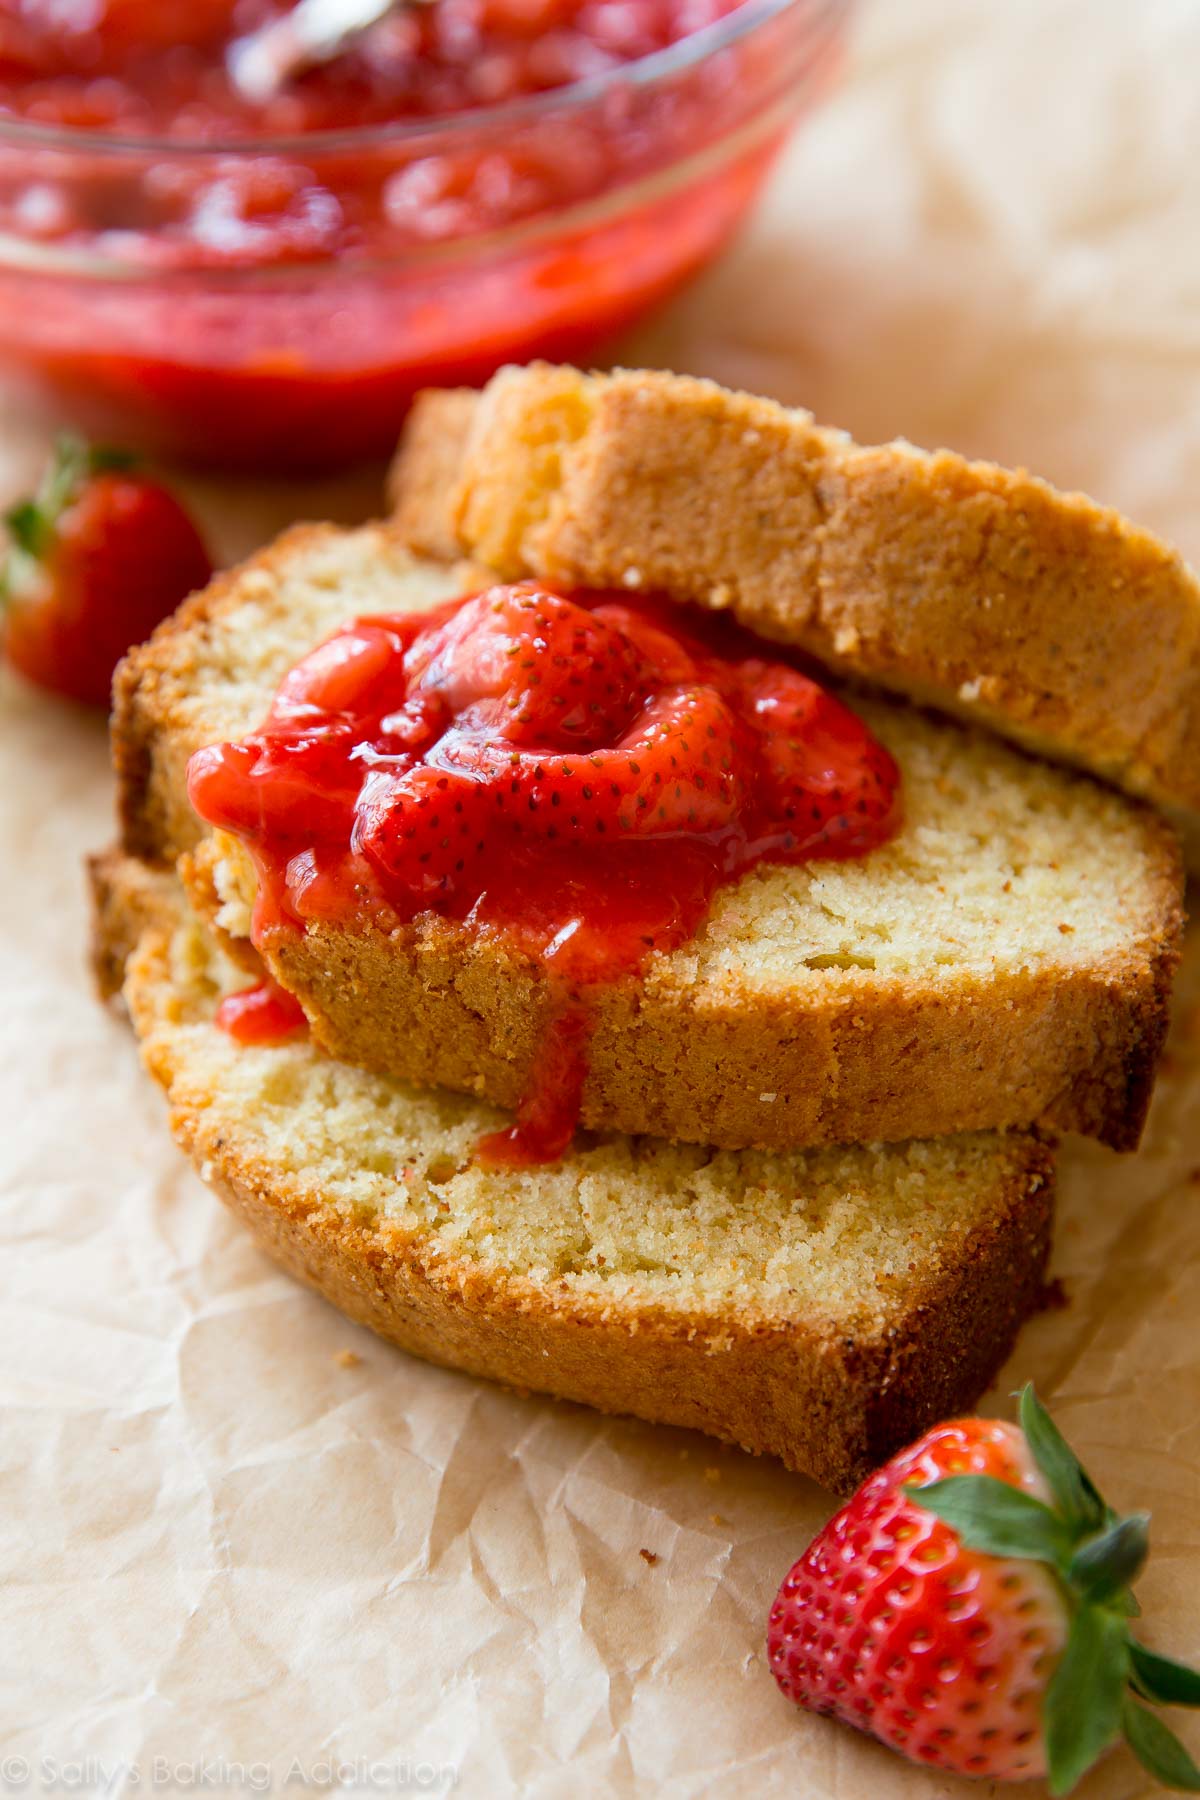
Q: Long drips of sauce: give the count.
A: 1